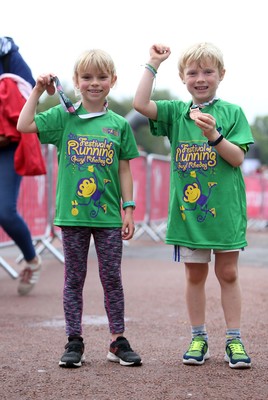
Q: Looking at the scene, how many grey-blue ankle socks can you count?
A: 2